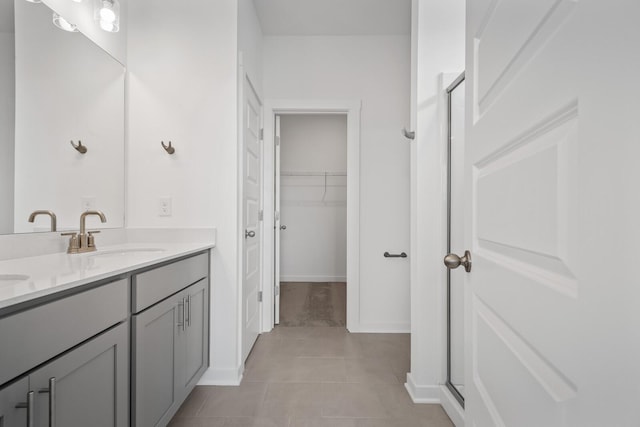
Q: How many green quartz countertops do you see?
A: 0